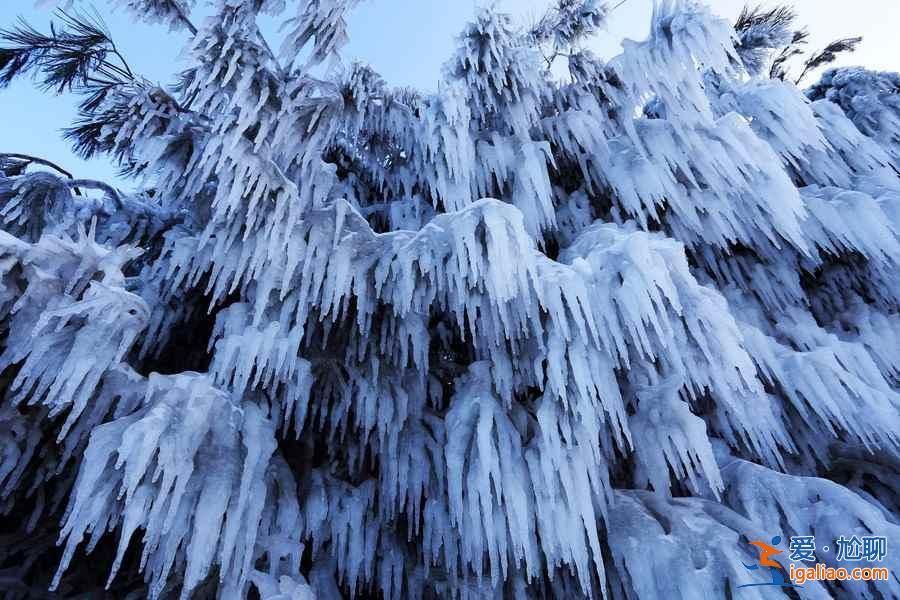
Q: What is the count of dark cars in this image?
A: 0